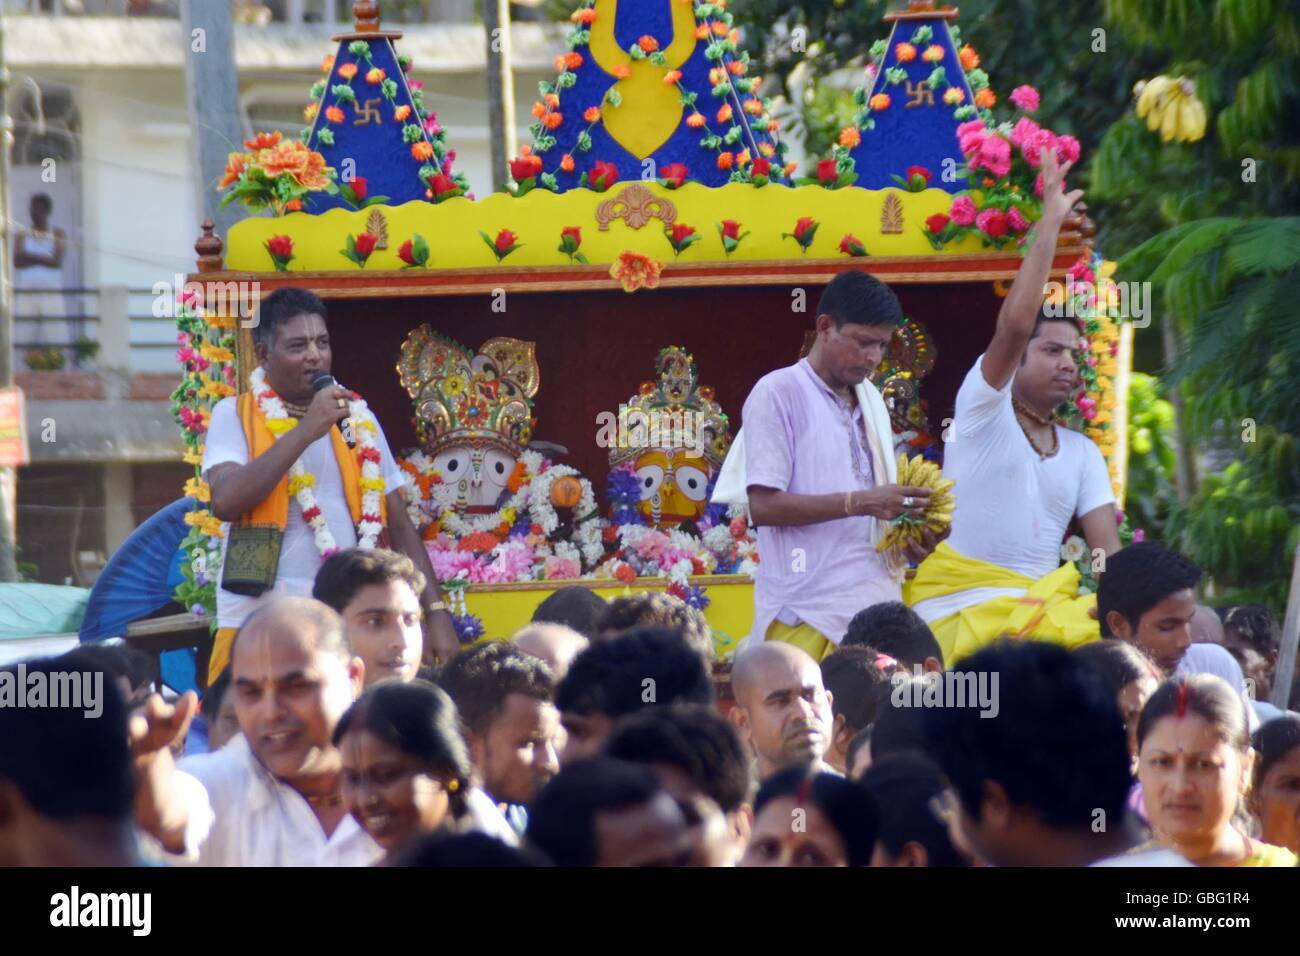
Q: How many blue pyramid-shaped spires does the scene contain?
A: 3